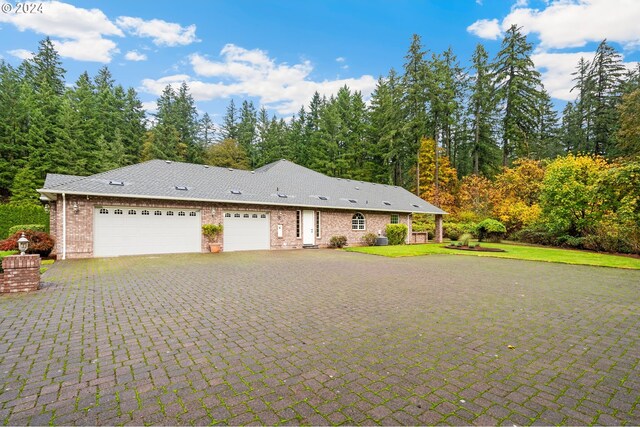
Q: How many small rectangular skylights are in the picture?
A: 8